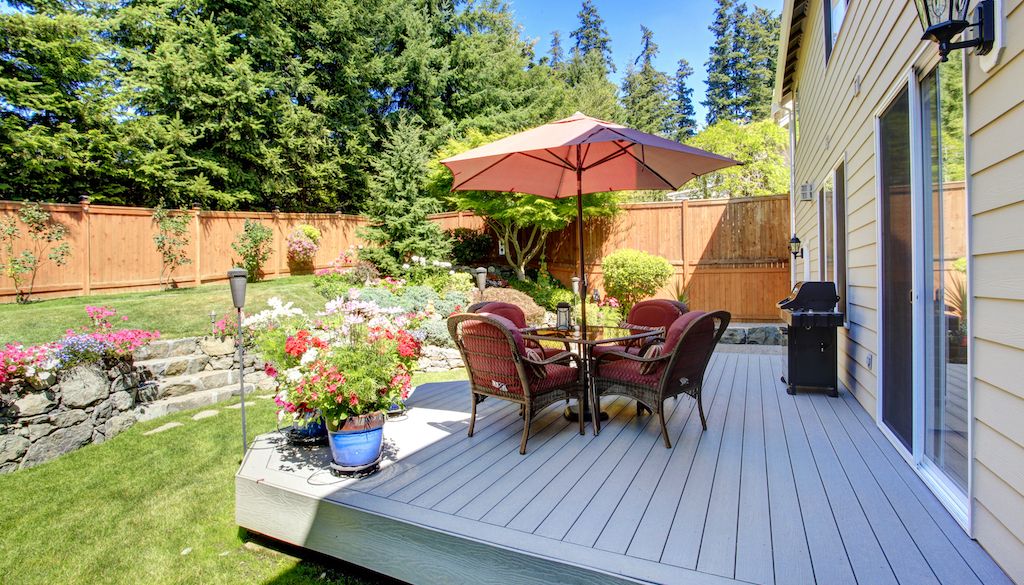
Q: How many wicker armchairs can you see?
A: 4